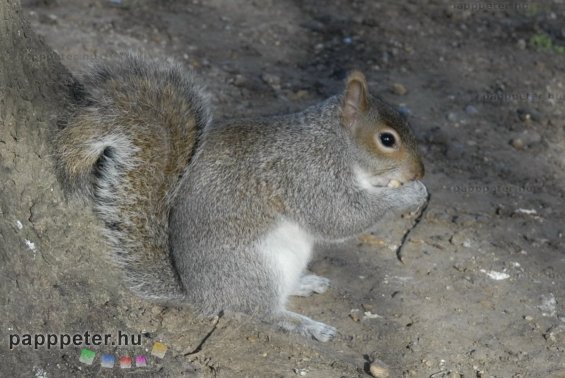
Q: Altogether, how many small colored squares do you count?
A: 5